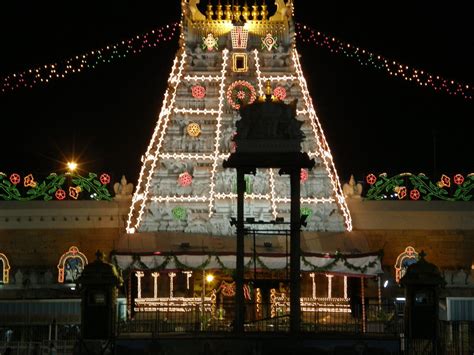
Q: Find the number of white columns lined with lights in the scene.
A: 7